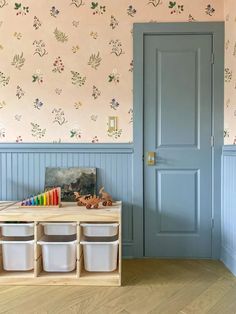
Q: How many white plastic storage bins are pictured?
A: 6